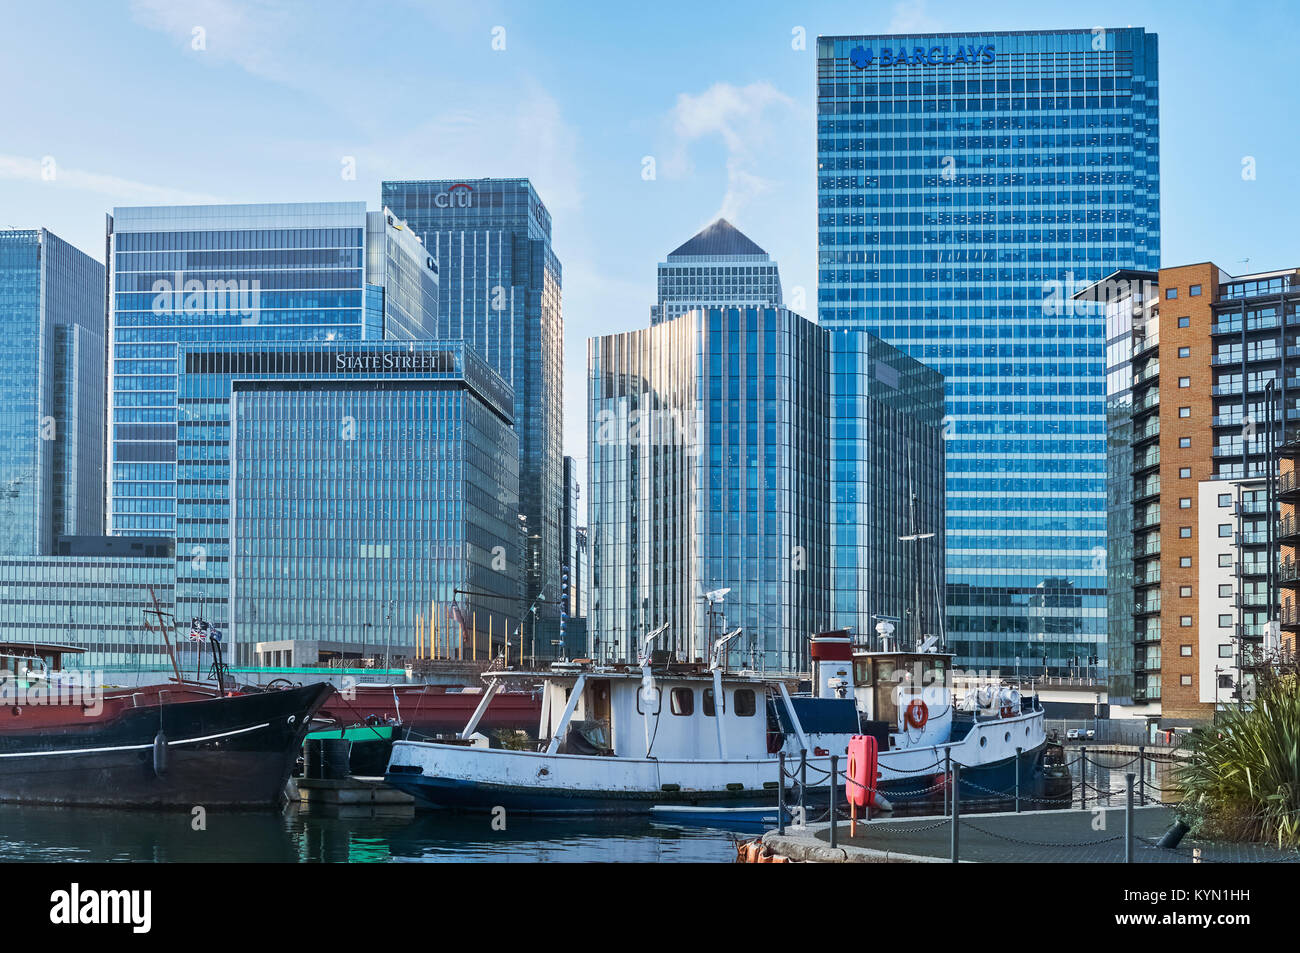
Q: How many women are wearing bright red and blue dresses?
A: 0